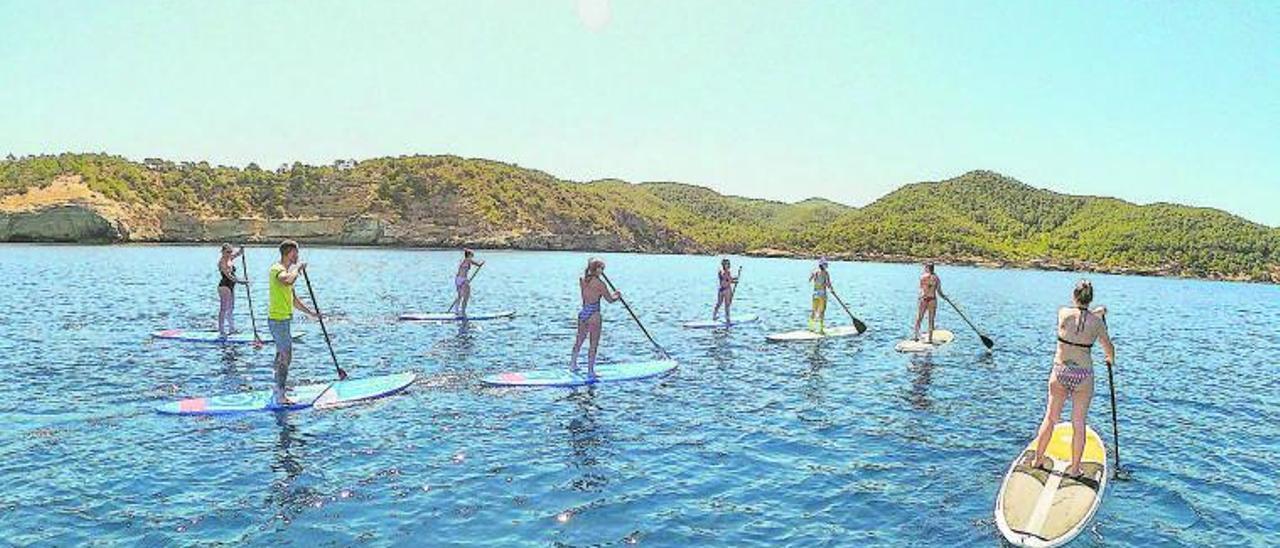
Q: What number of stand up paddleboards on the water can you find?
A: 8